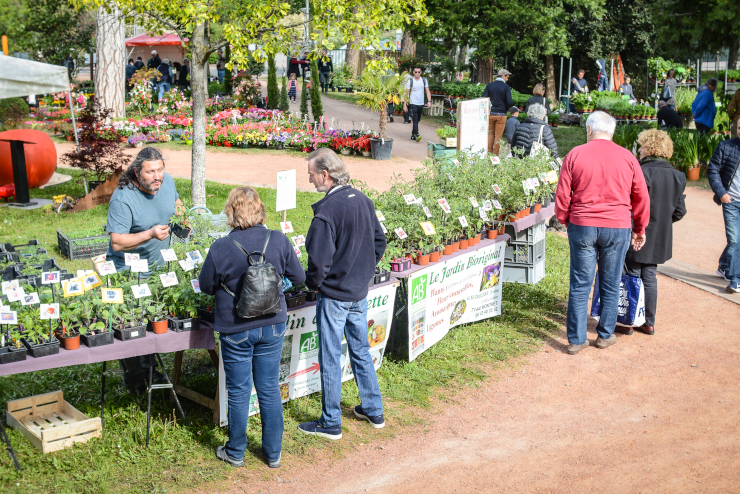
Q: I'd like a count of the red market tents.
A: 1